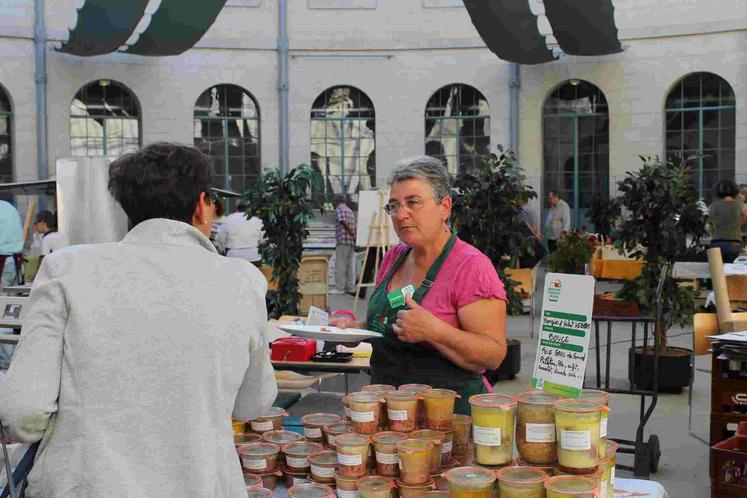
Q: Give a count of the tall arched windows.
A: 7